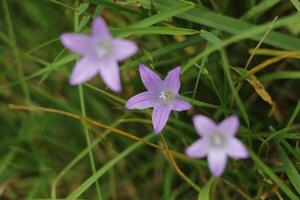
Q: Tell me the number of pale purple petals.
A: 15